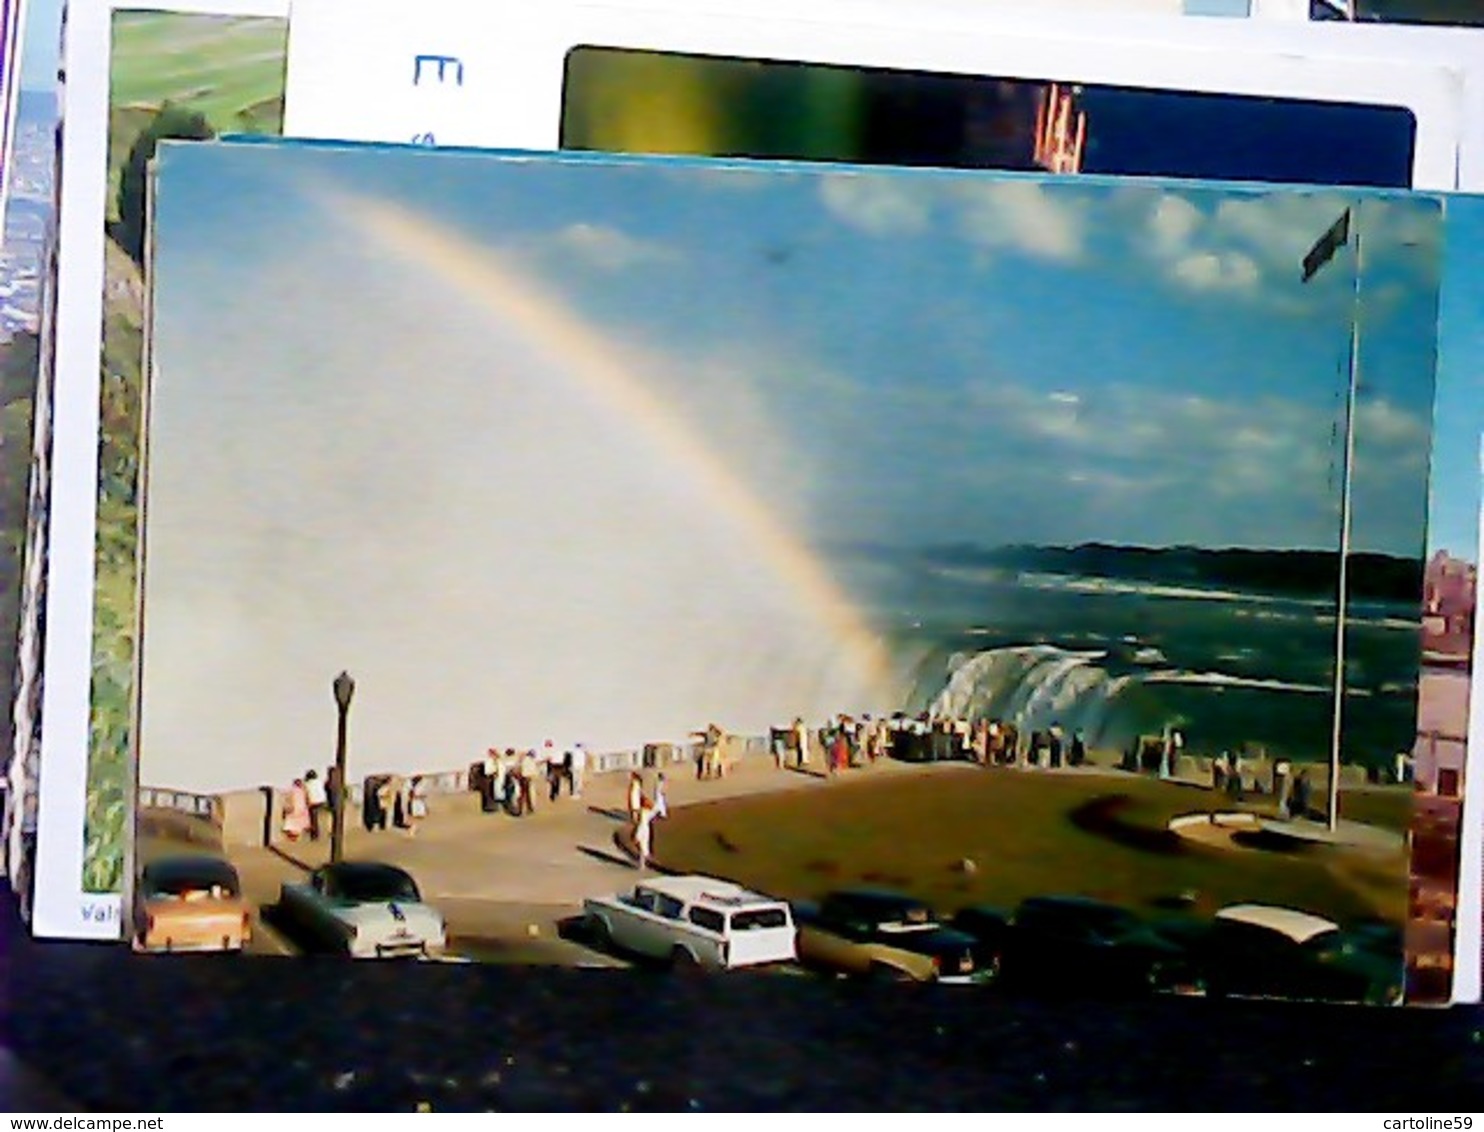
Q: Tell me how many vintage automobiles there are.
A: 6